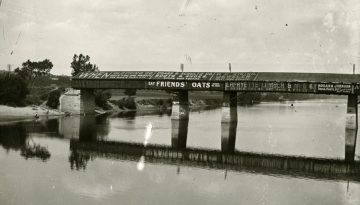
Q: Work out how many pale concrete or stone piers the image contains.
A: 4